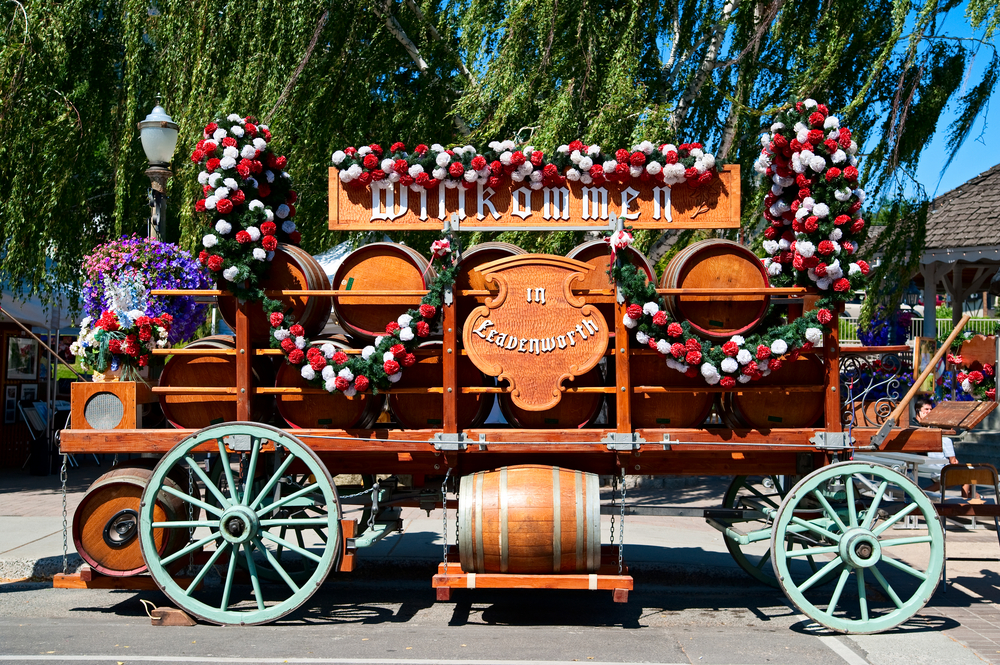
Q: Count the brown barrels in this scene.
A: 13